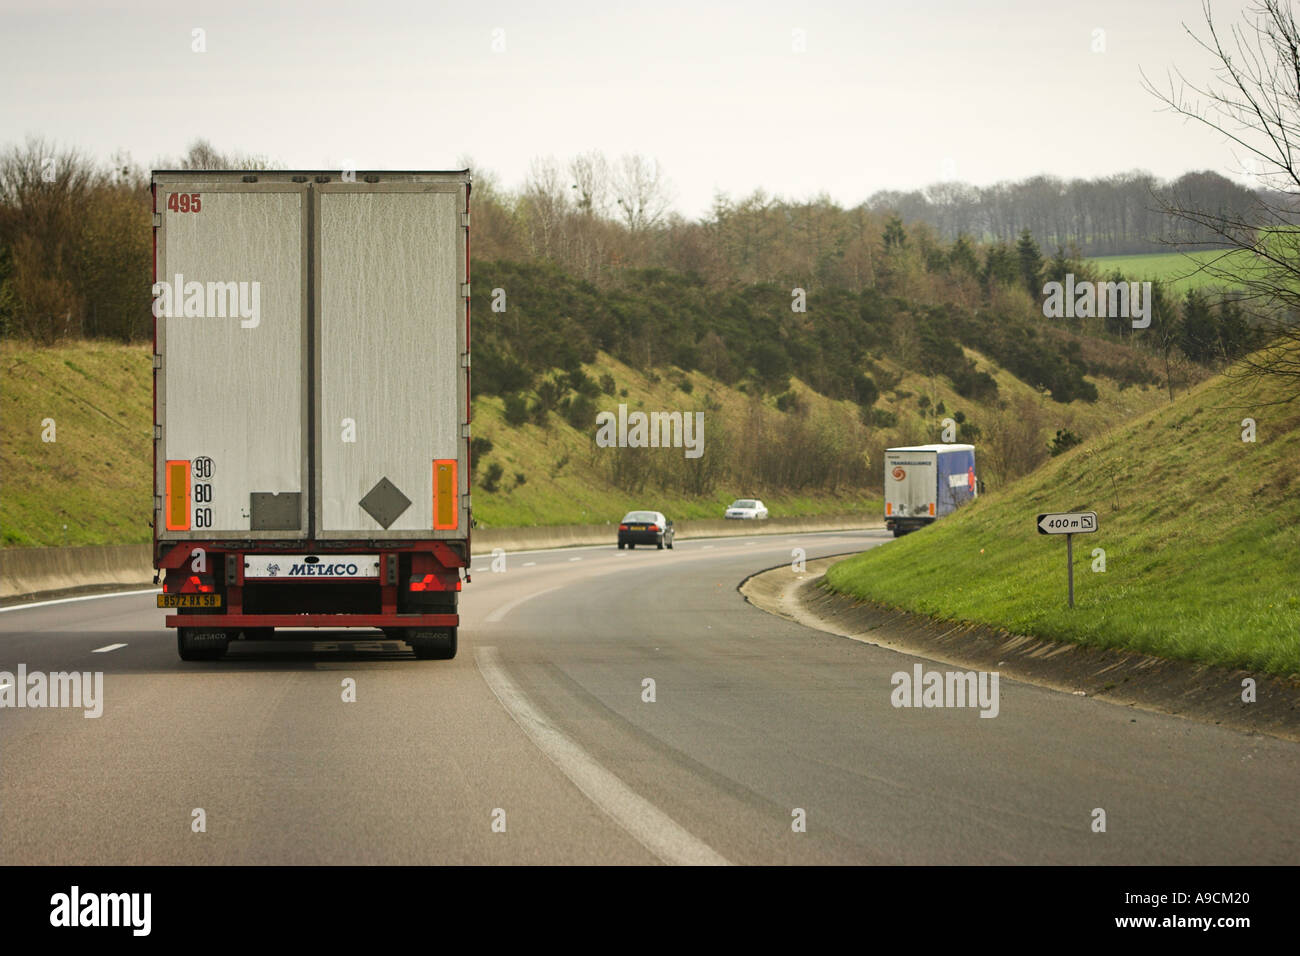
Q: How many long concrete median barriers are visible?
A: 1